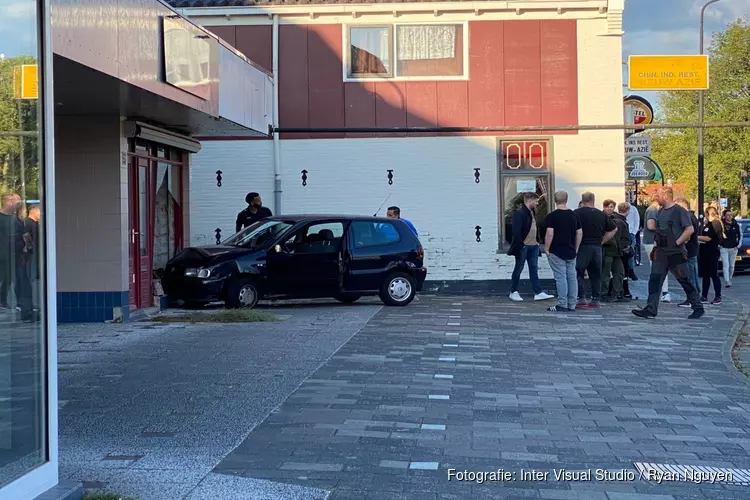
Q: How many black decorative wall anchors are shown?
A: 6